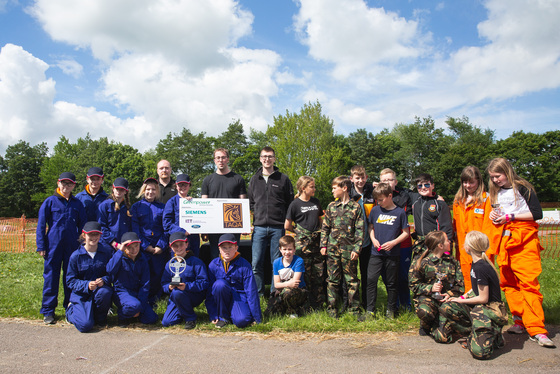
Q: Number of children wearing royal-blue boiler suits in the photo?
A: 9